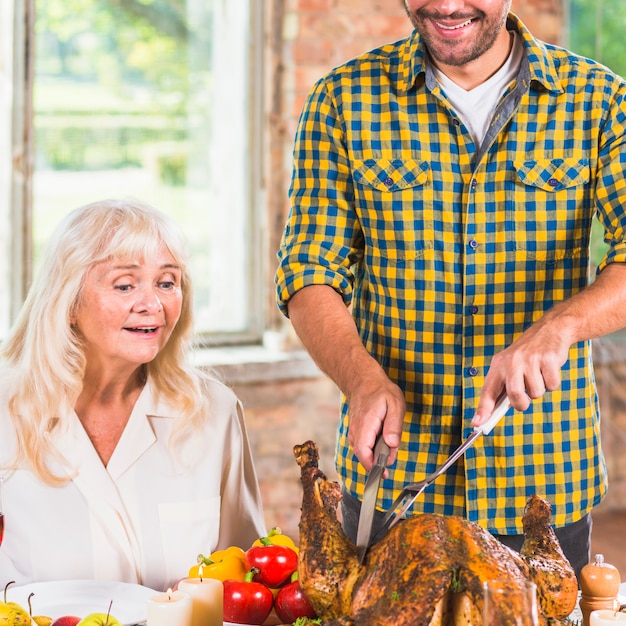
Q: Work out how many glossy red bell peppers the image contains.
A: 3